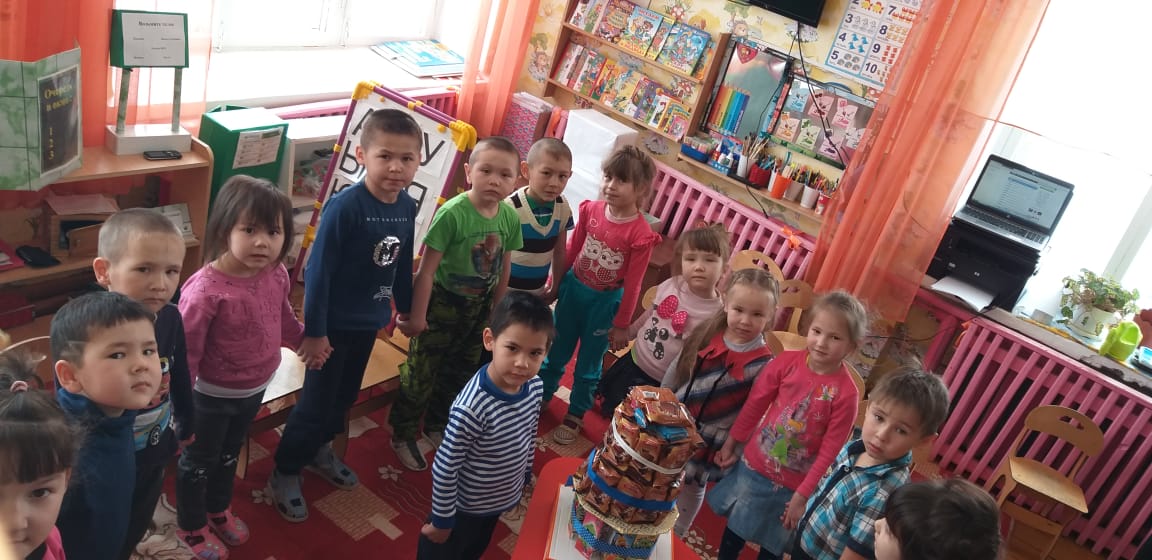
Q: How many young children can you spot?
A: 14